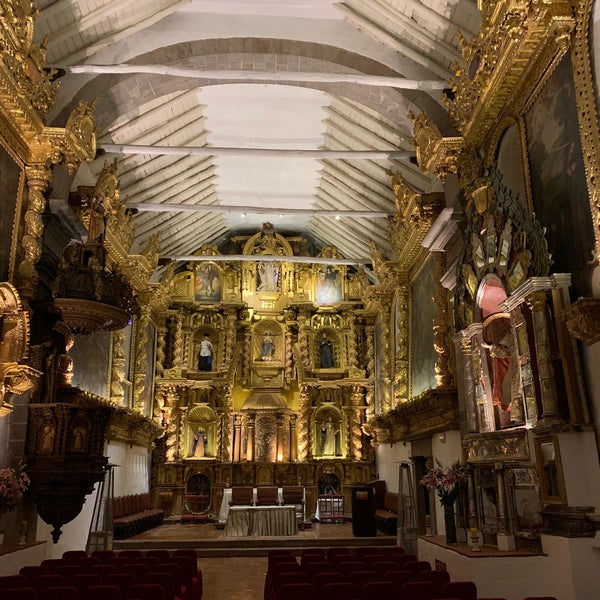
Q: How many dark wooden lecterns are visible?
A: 1